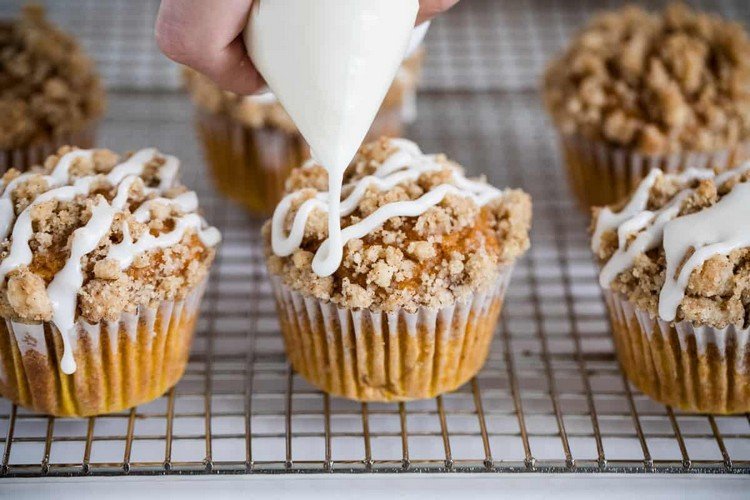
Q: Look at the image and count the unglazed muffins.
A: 2